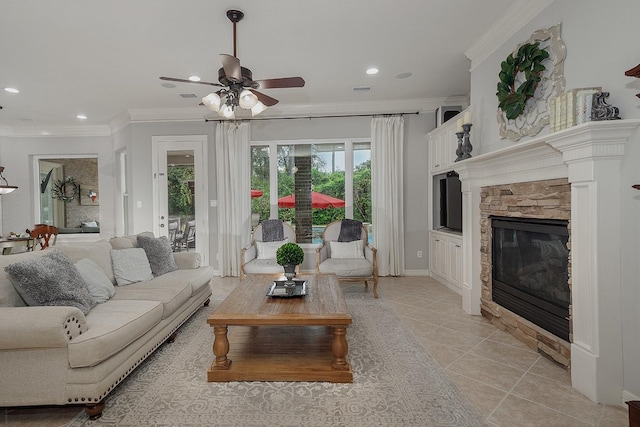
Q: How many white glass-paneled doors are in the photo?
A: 1